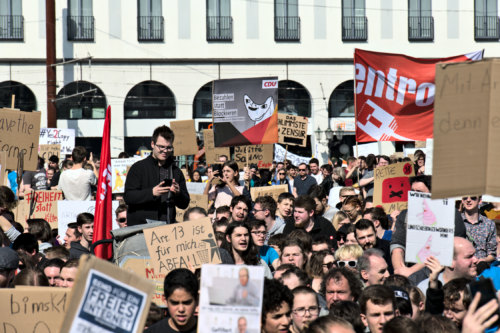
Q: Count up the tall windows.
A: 8